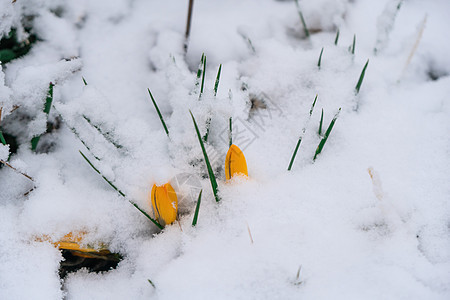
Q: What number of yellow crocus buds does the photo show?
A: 2